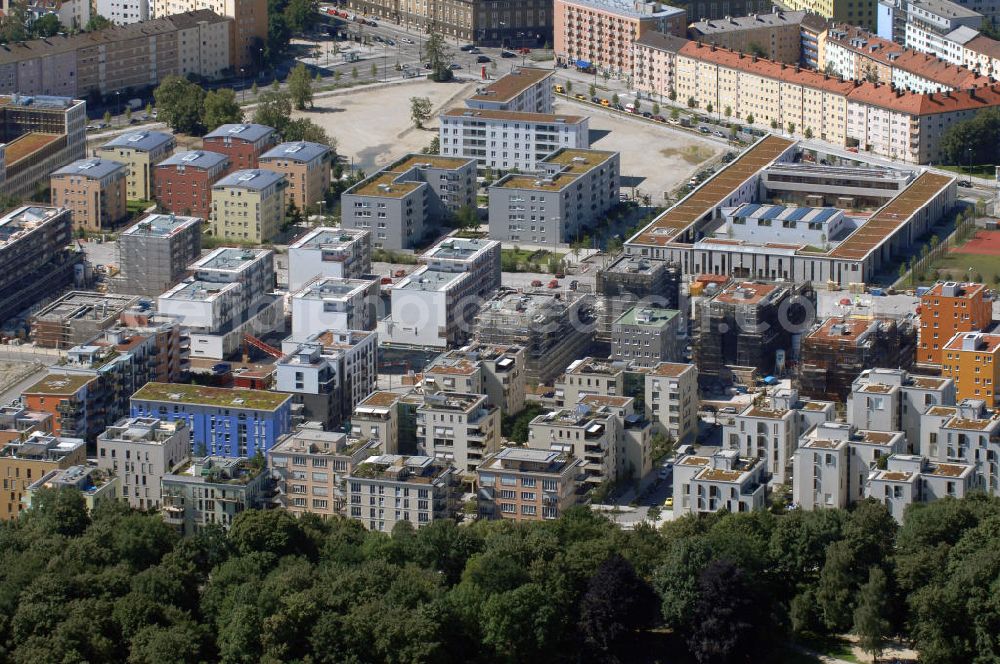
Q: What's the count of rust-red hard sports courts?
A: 1